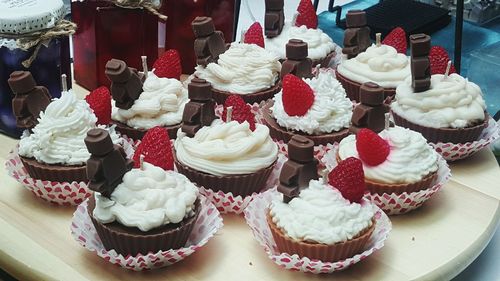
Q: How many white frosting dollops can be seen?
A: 11